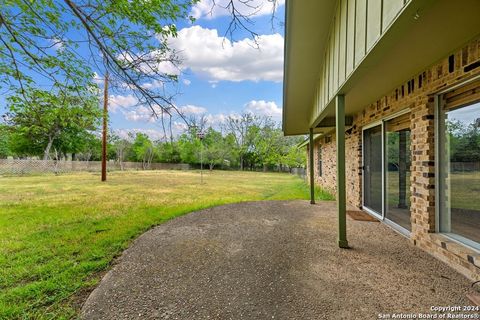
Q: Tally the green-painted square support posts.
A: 2